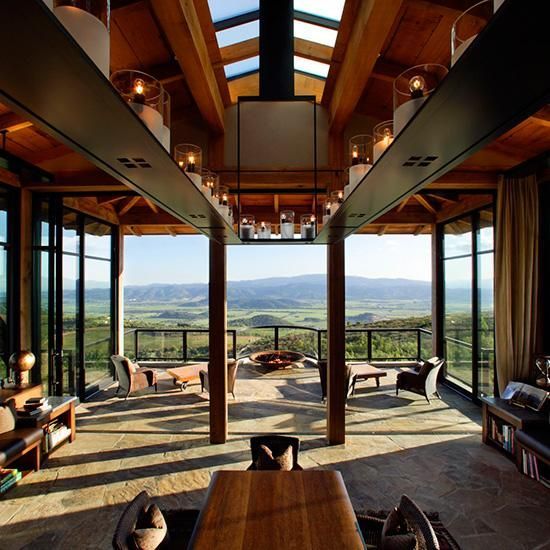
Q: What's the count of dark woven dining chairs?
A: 3